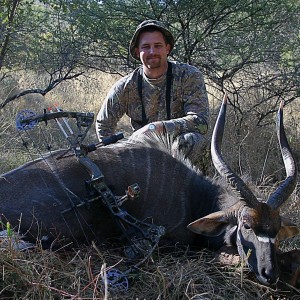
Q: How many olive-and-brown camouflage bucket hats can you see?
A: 1